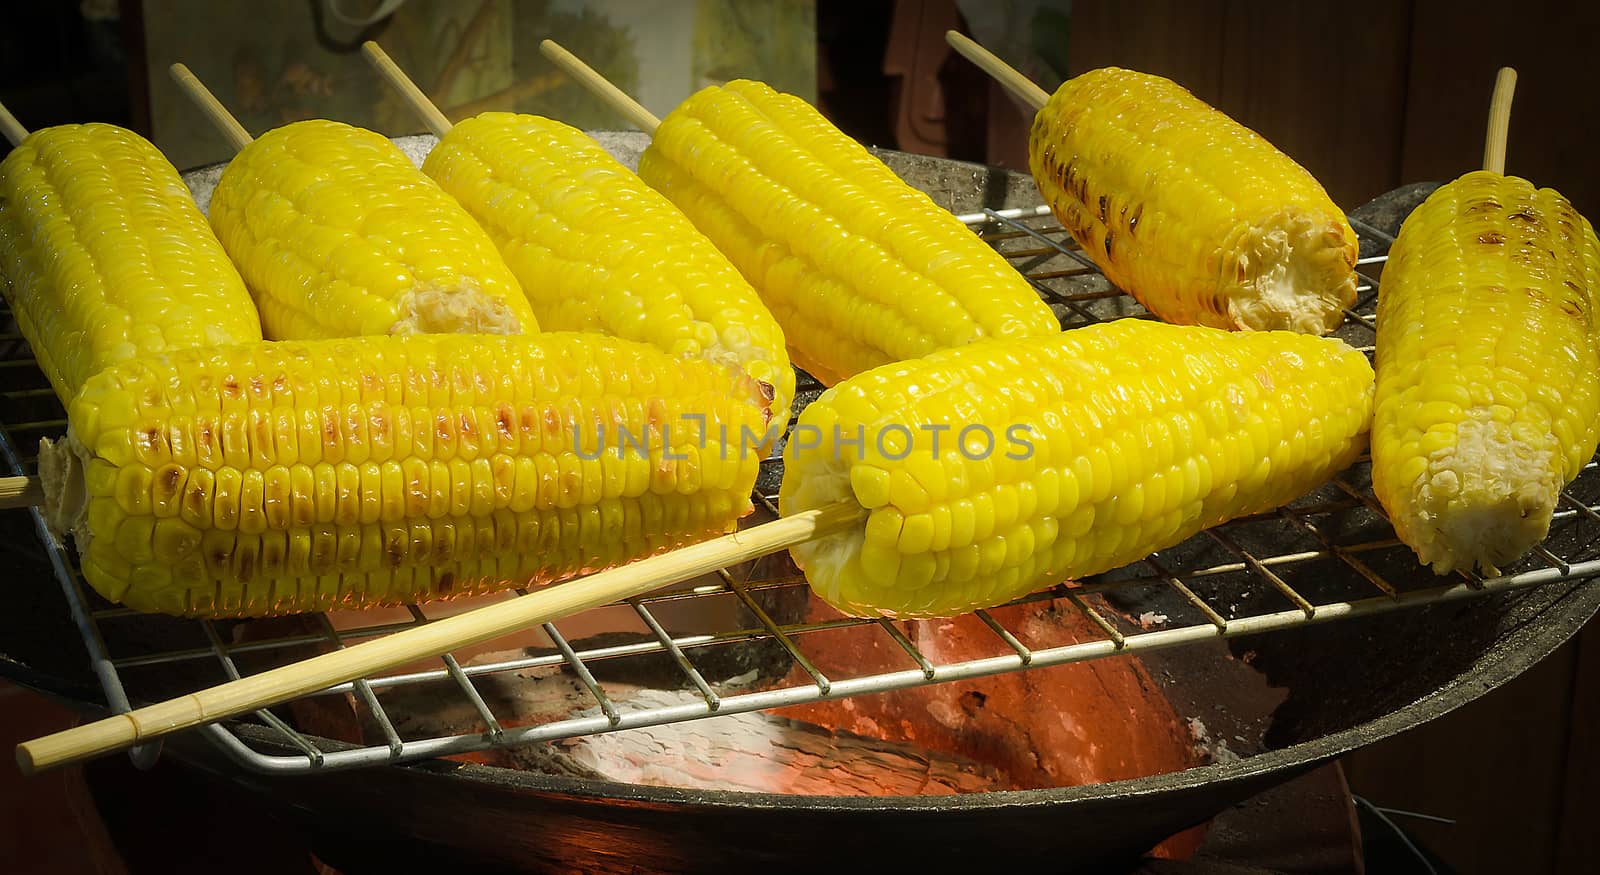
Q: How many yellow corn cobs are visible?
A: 8